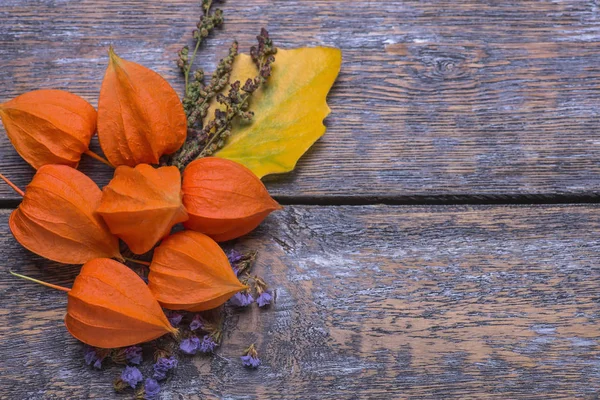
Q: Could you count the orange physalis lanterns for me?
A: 7